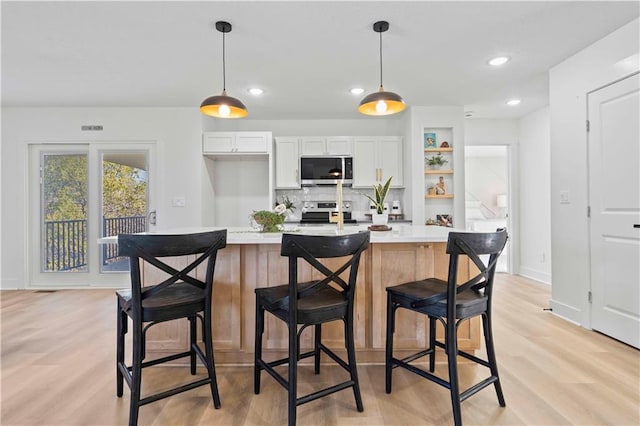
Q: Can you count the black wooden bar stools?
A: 3